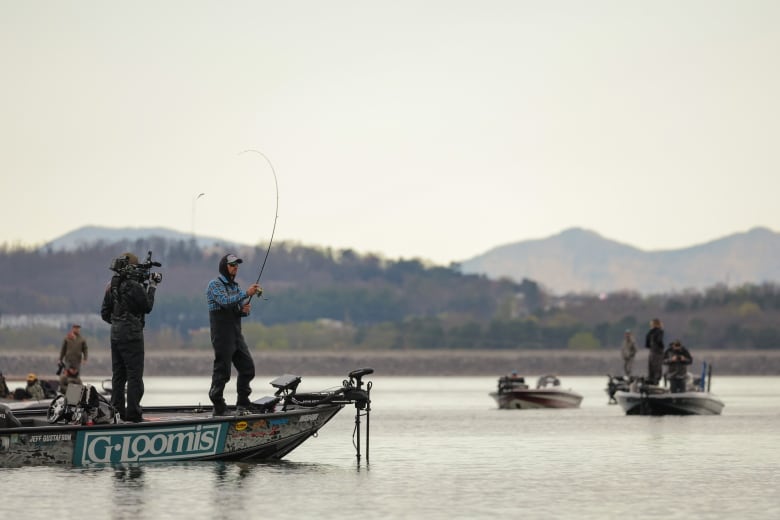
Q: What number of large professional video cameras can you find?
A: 1